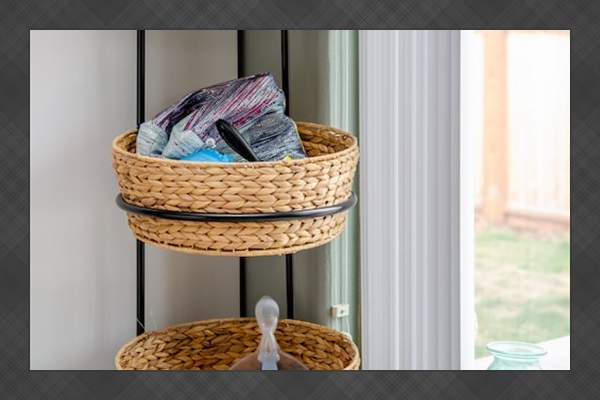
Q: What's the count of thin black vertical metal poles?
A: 3